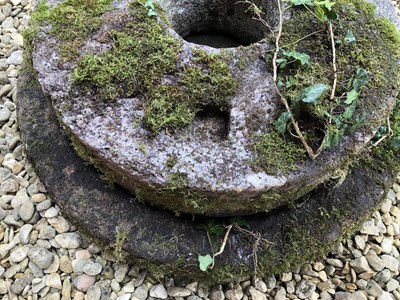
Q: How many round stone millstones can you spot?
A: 2